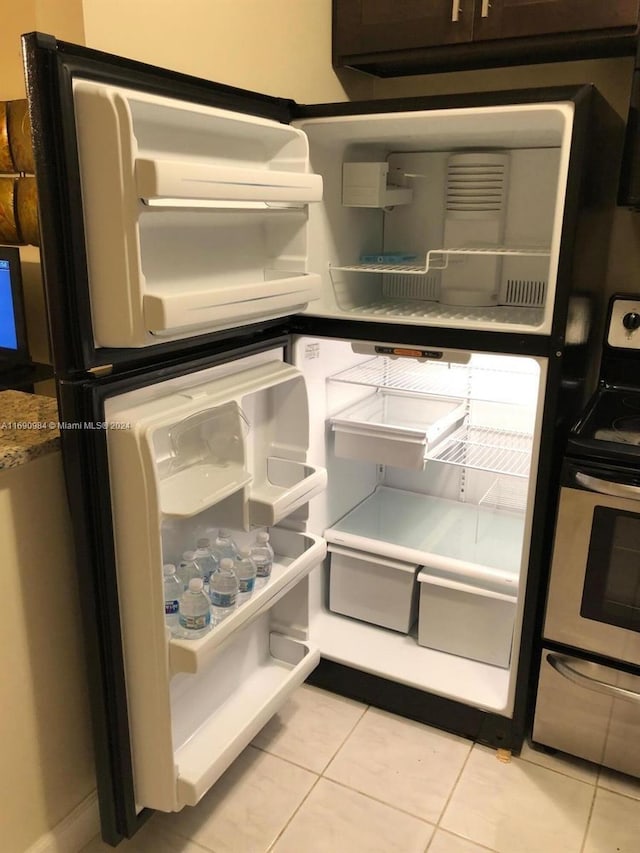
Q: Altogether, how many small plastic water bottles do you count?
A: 8